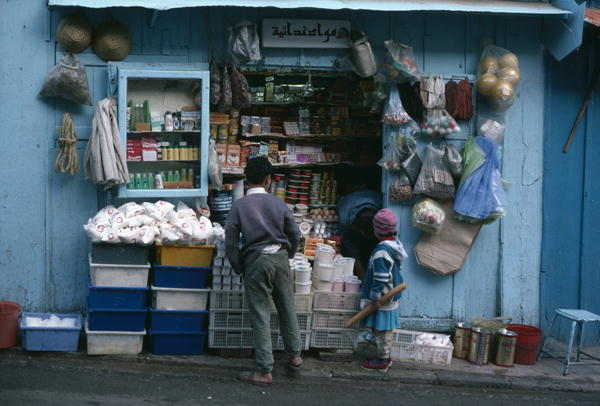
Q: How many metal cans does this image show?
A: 3